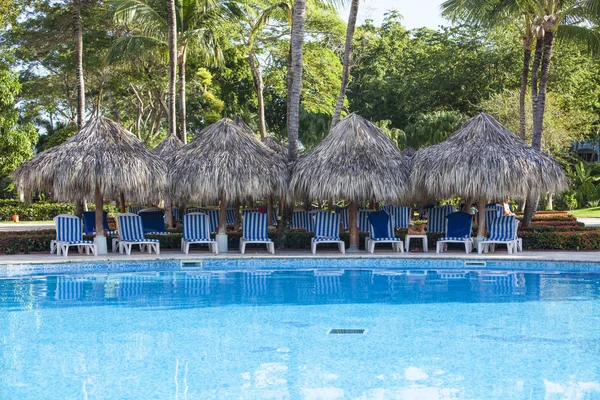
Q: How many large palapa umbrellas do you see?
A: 4